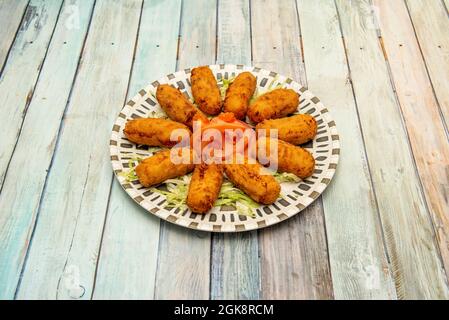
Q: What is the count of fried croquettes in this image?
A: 10